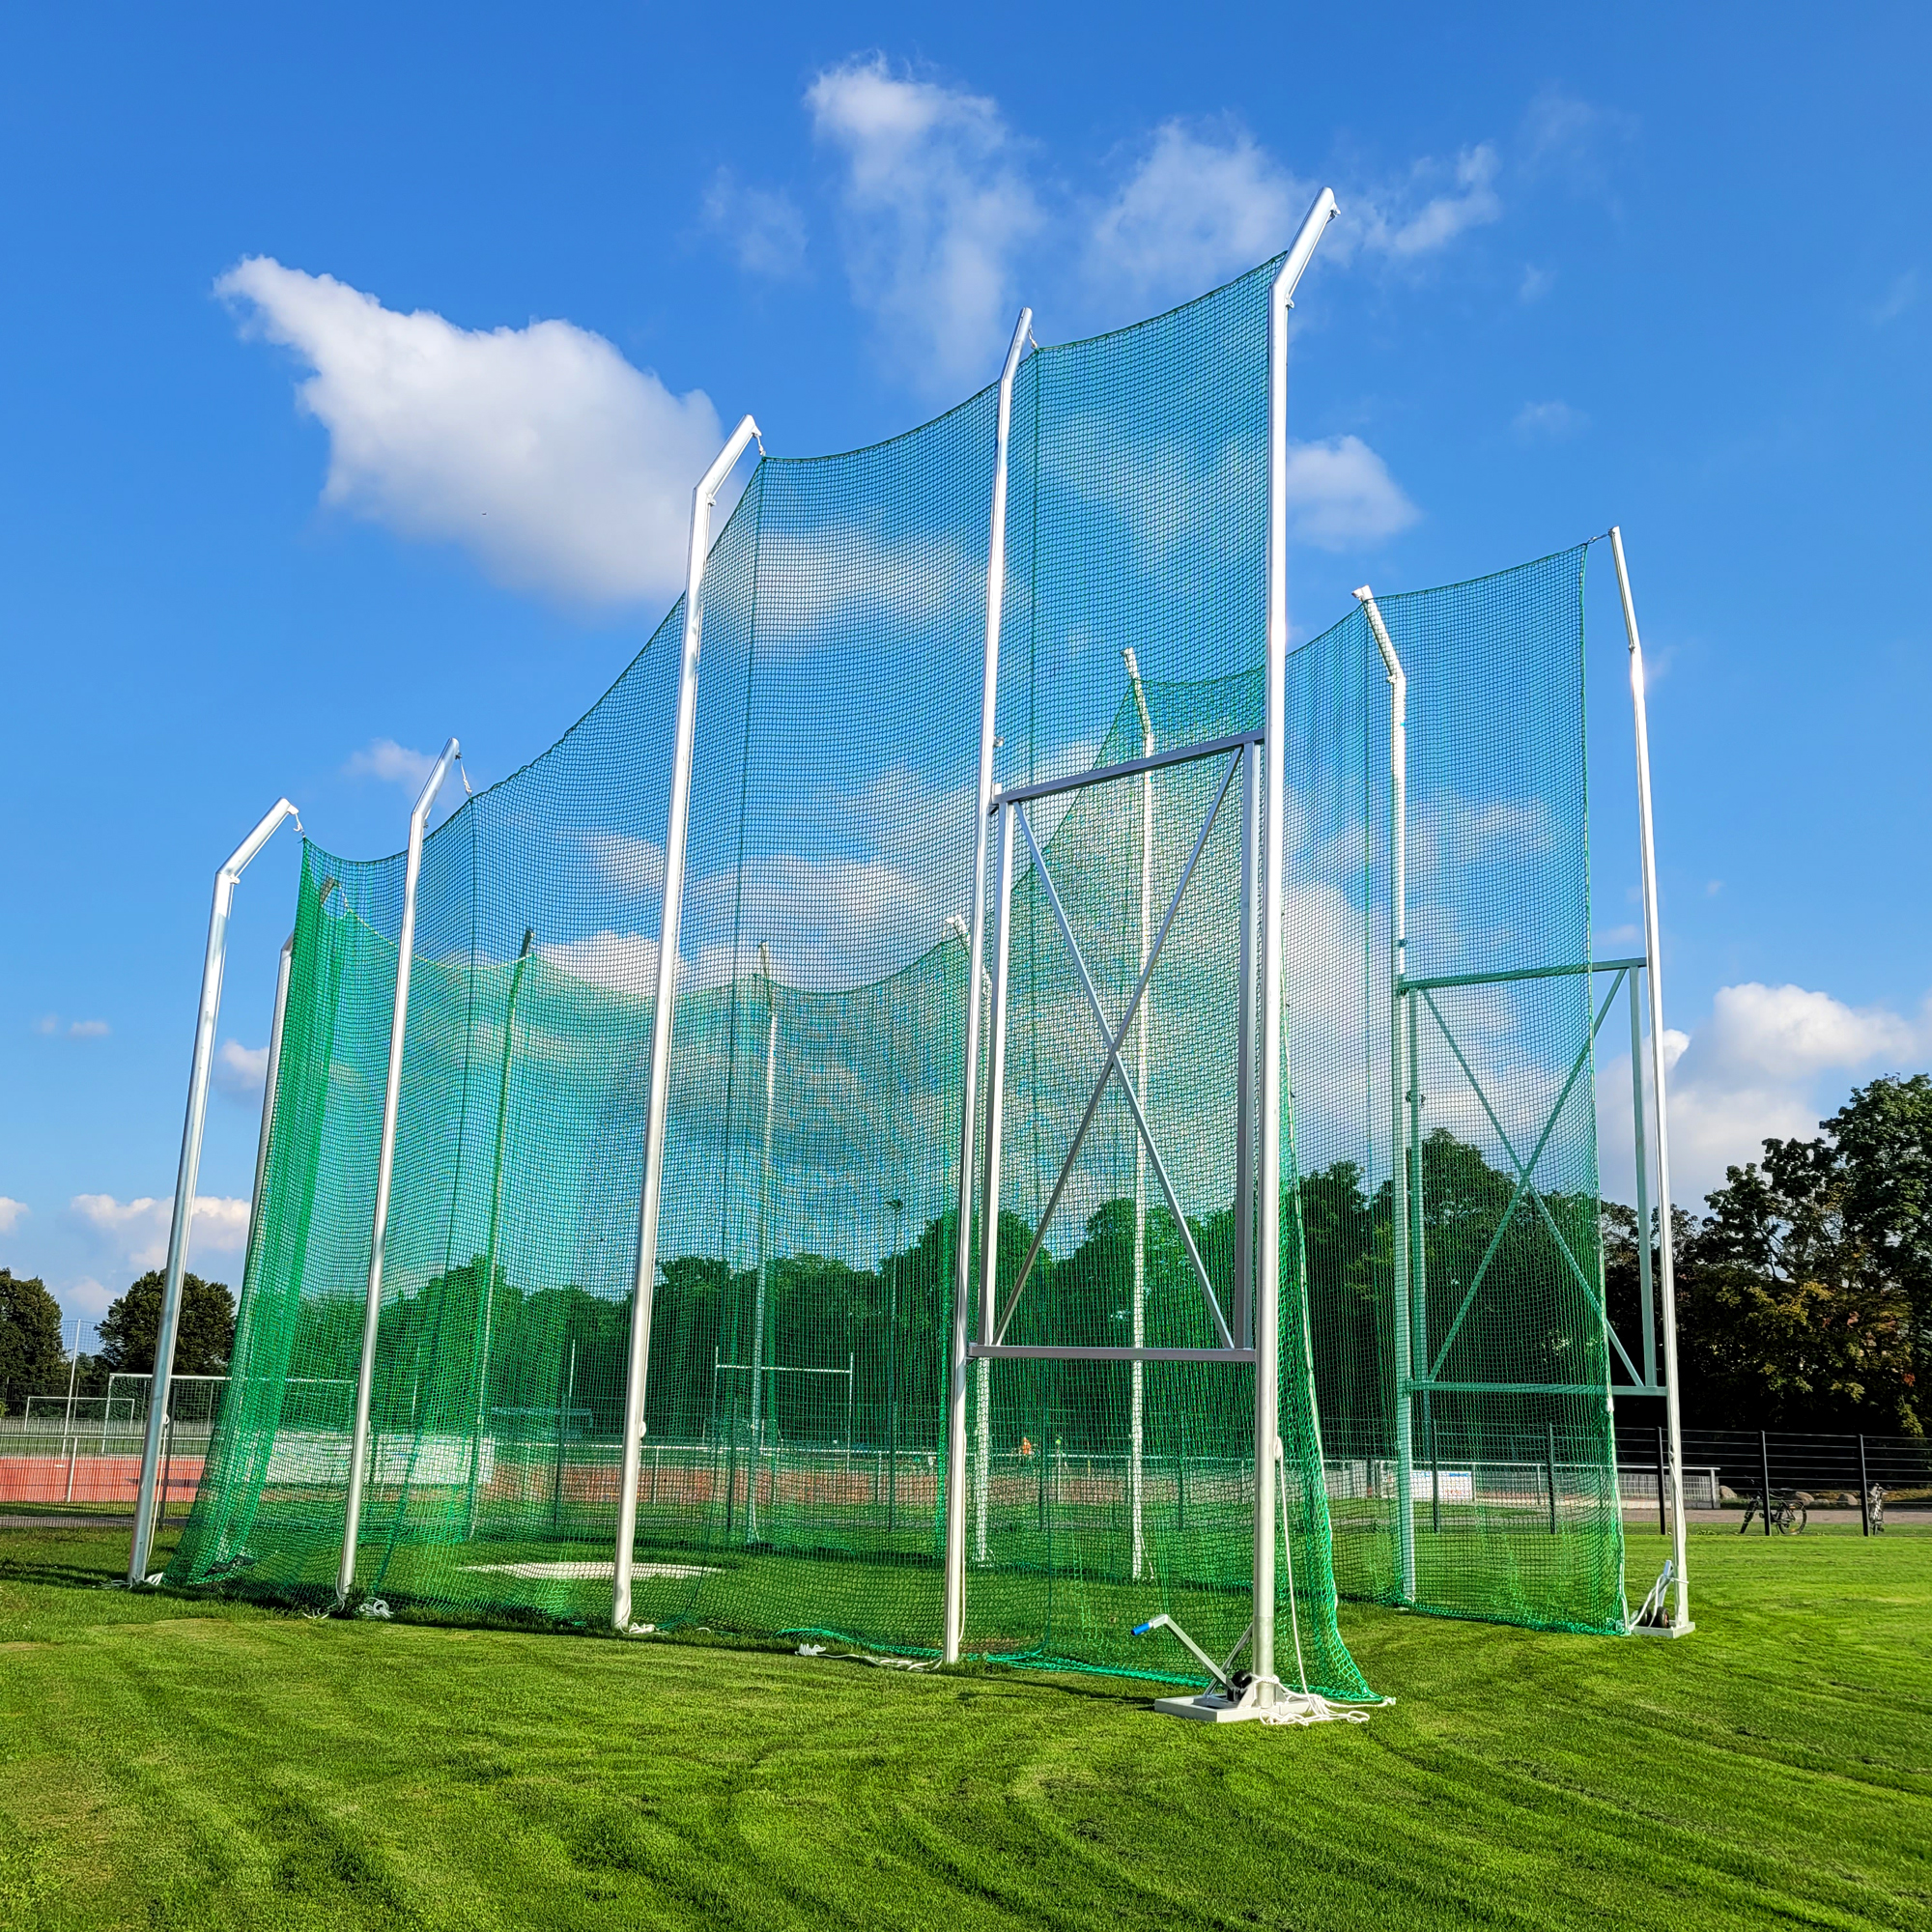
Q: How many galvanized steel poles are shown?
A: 12